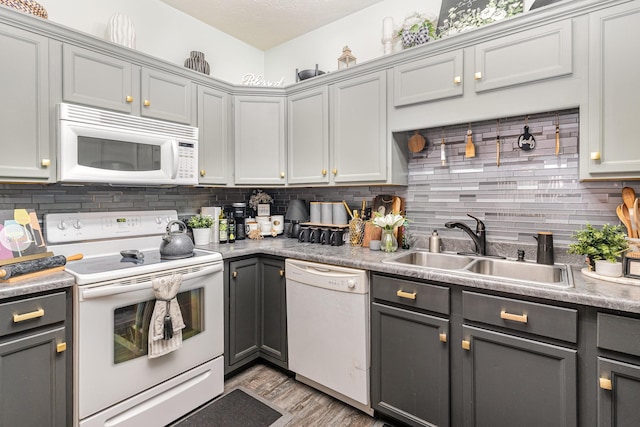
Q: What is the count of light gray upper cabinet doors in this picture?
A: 10